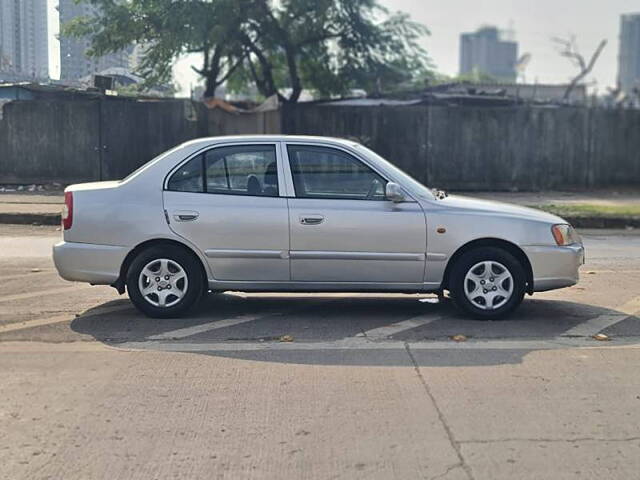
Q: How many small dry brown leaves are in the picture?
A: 3